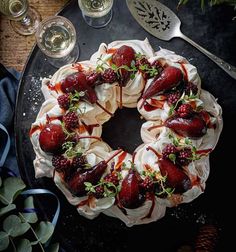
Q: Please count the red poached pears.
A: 8